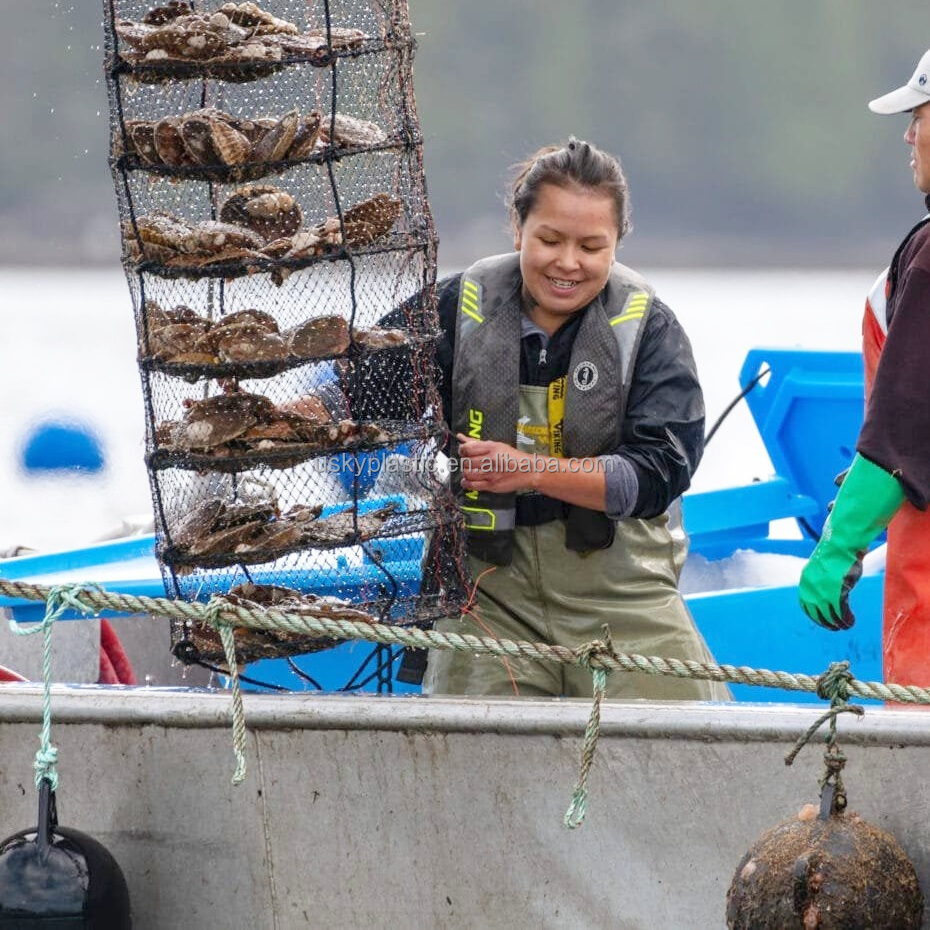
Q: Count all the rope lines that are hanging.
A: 4